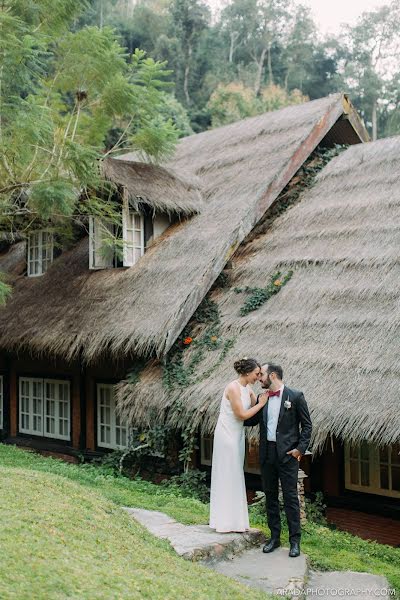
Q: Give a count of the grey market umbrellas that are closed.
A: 0